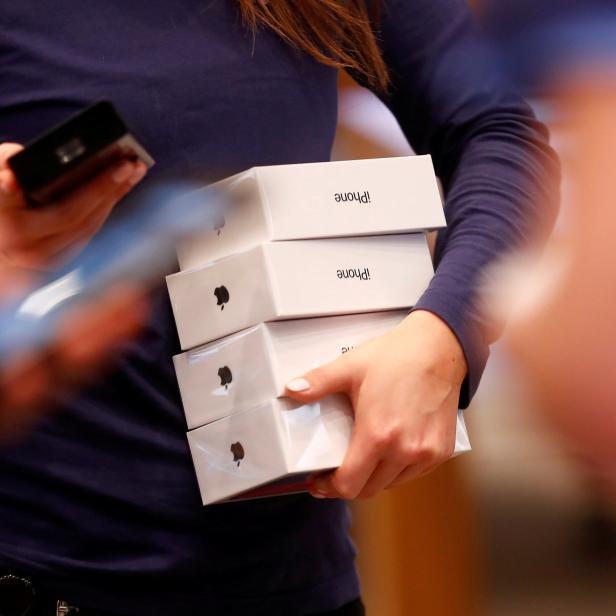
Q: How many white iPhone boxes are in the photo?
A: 4